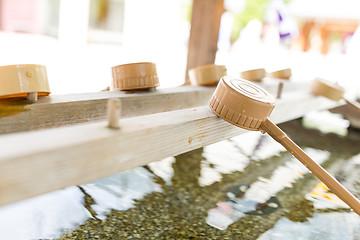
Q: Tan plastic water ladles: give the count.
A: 7